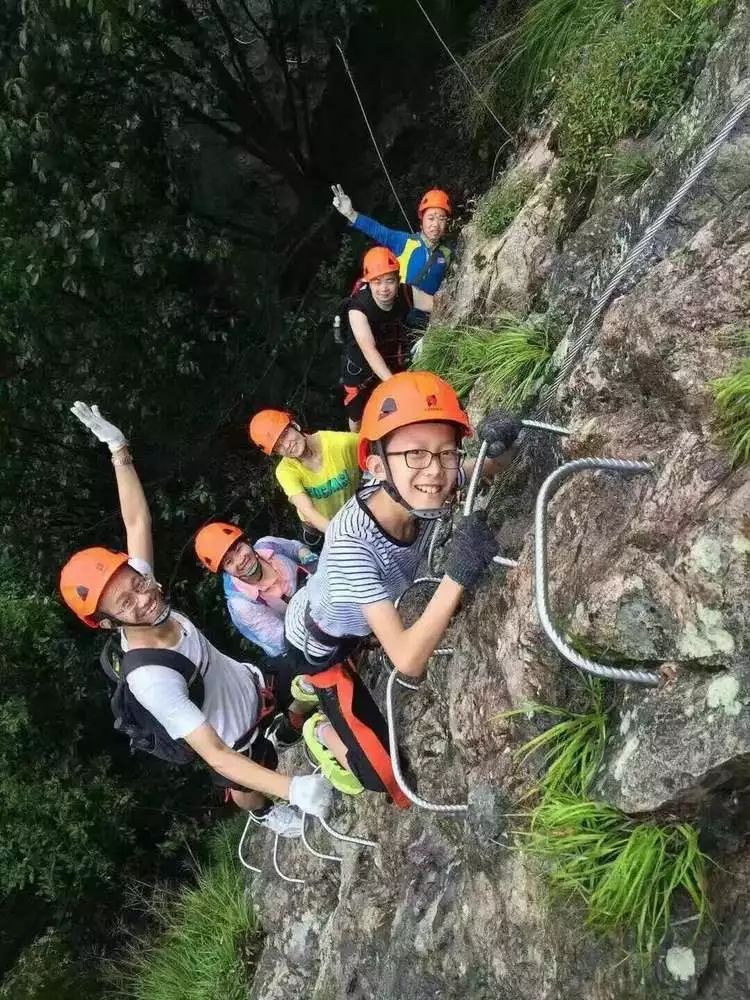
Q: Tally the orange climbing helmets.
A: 6